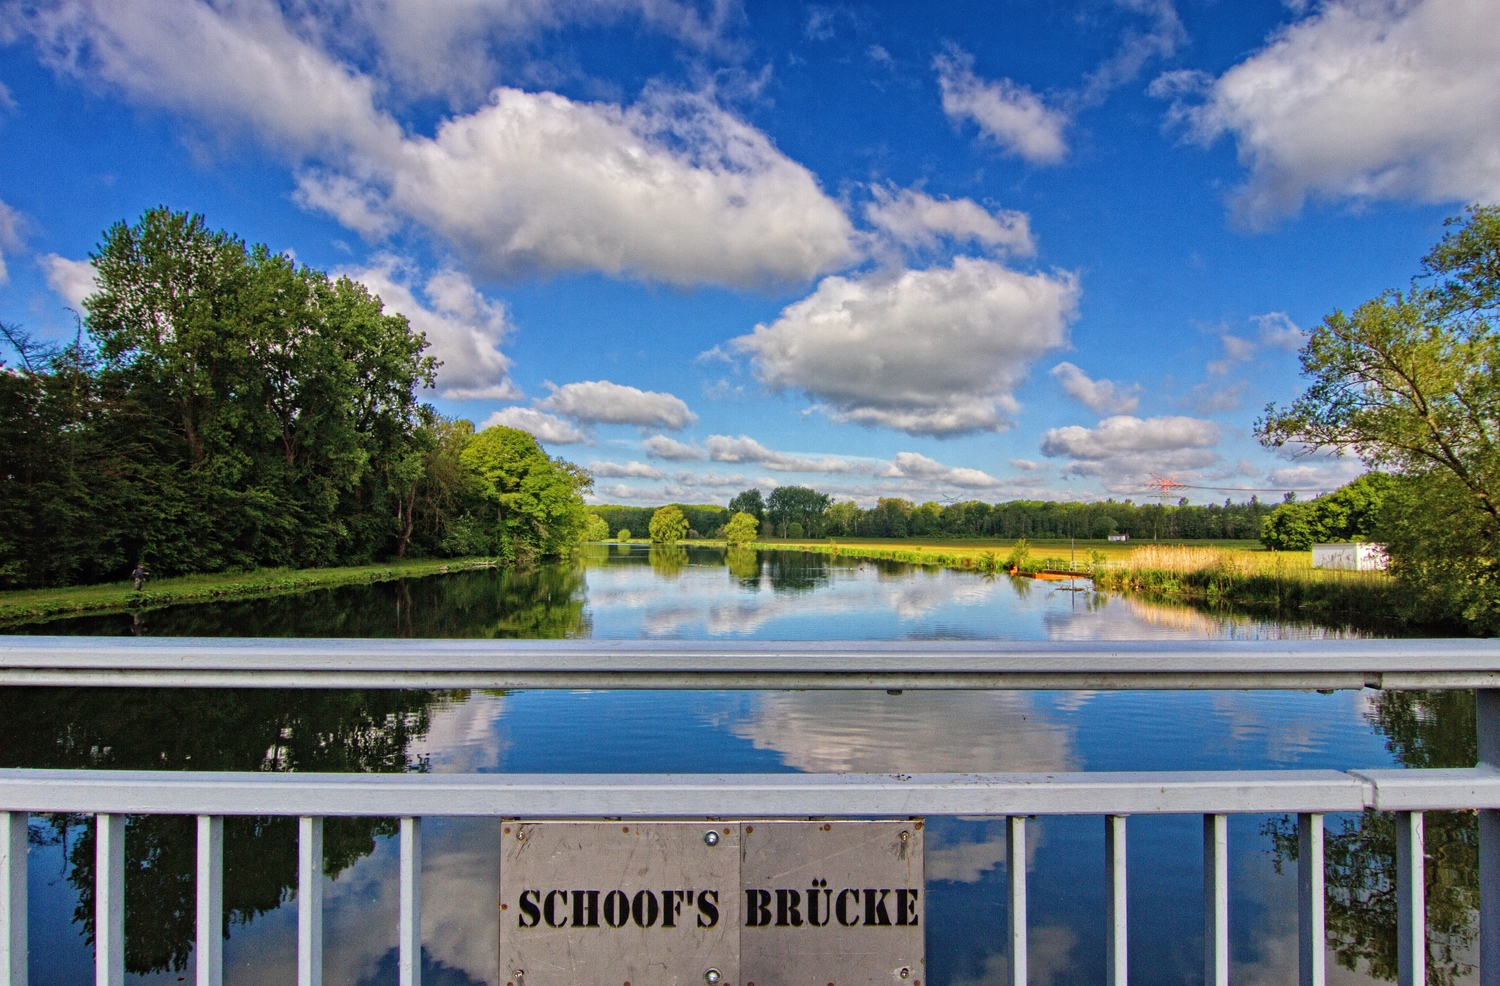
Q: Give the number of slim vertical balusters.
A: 10